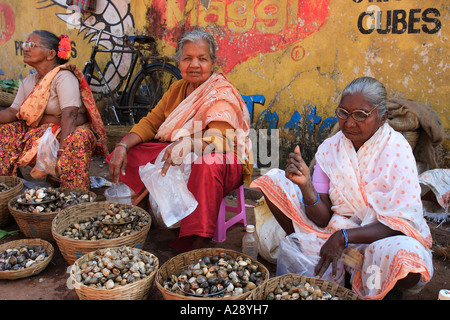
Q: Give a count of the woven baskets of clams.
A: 7